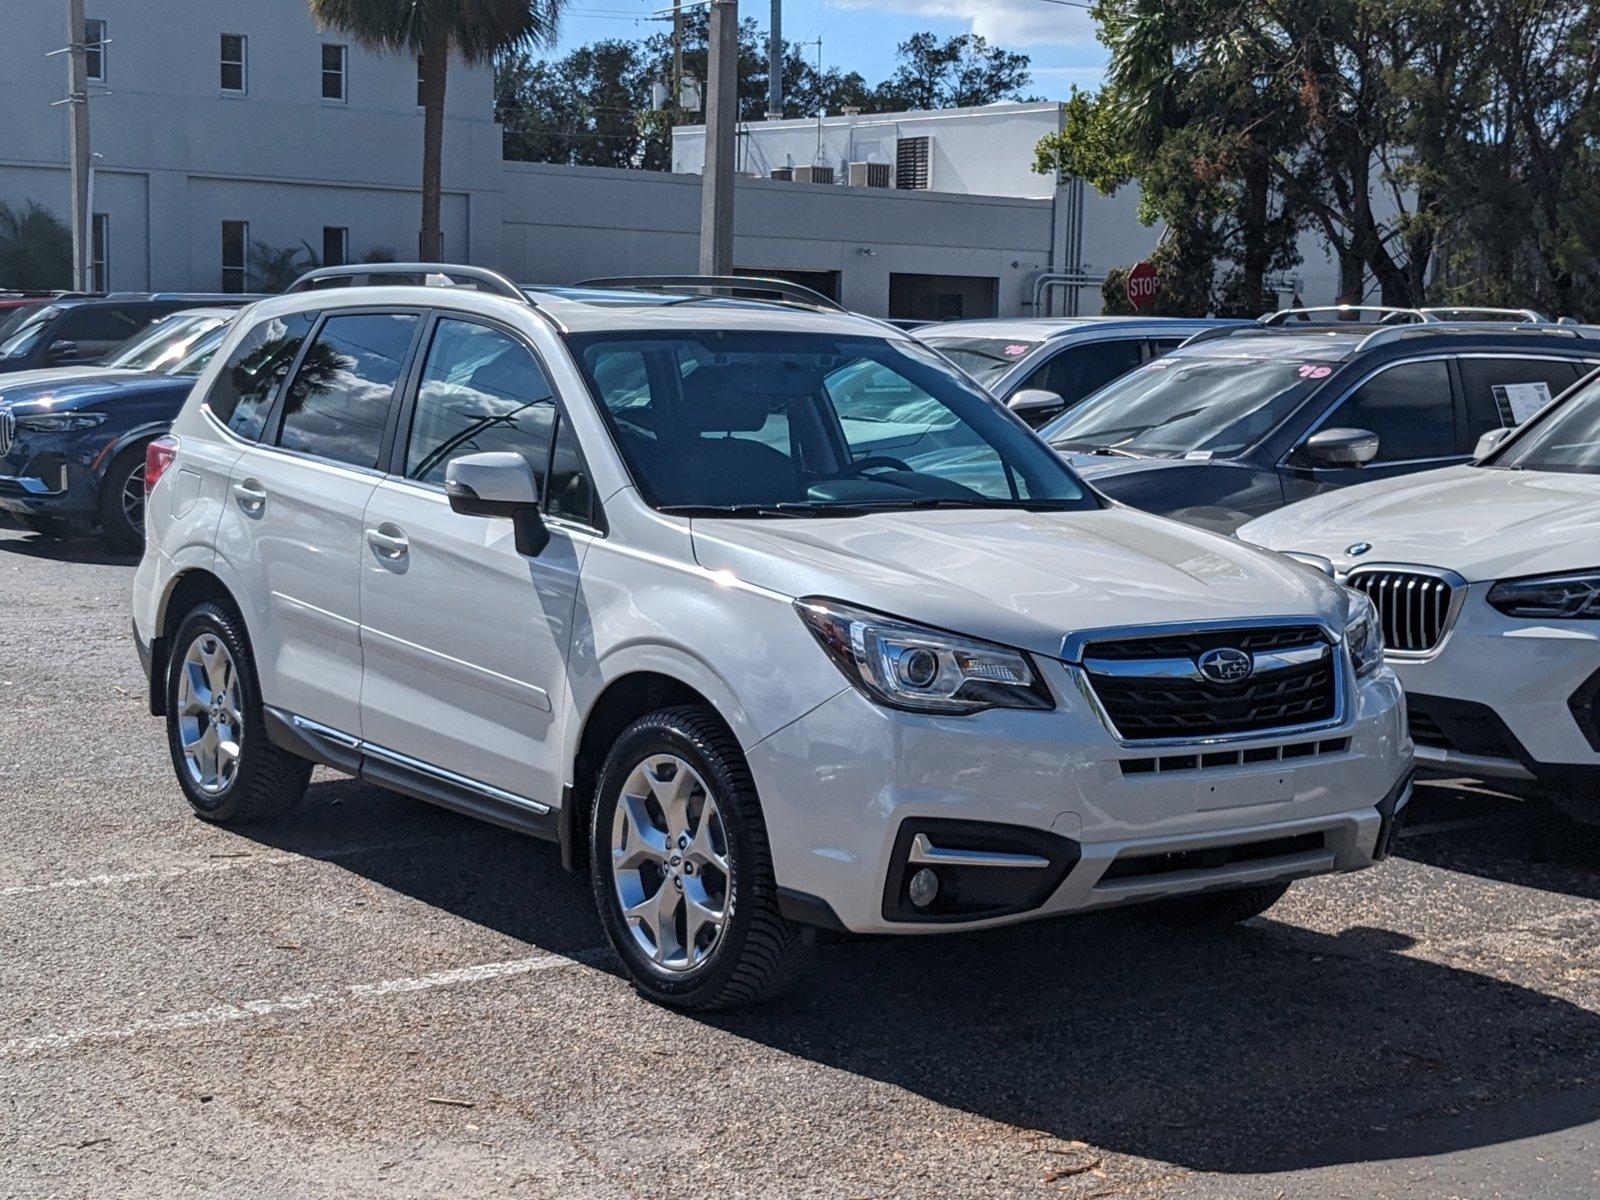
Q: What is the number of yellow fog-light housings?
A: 0